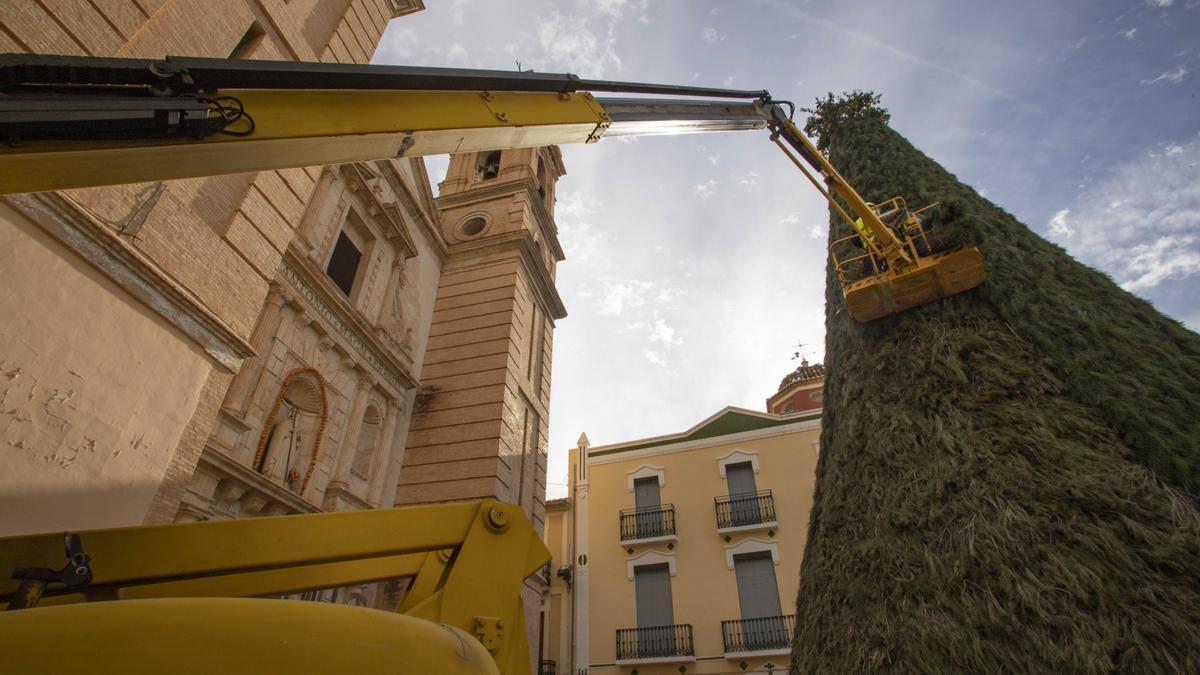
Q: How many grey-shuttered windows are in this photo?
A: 4